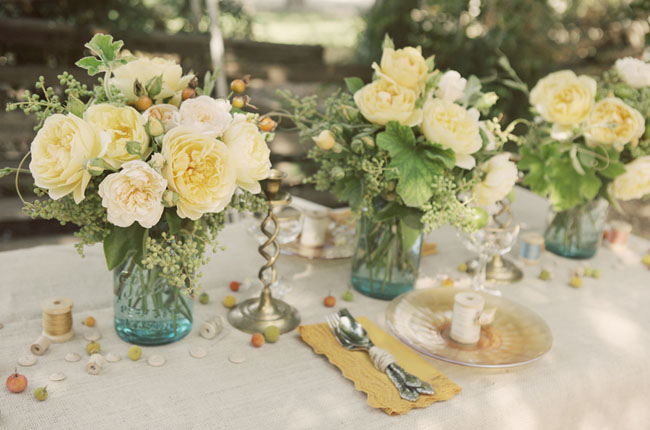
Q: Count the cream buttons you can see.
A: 8